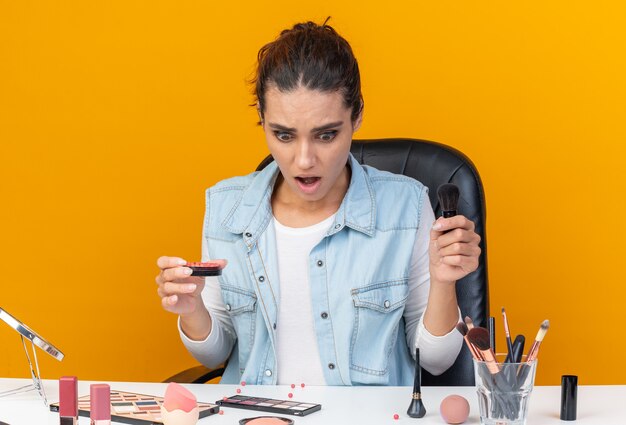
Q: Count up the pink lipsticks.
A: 2